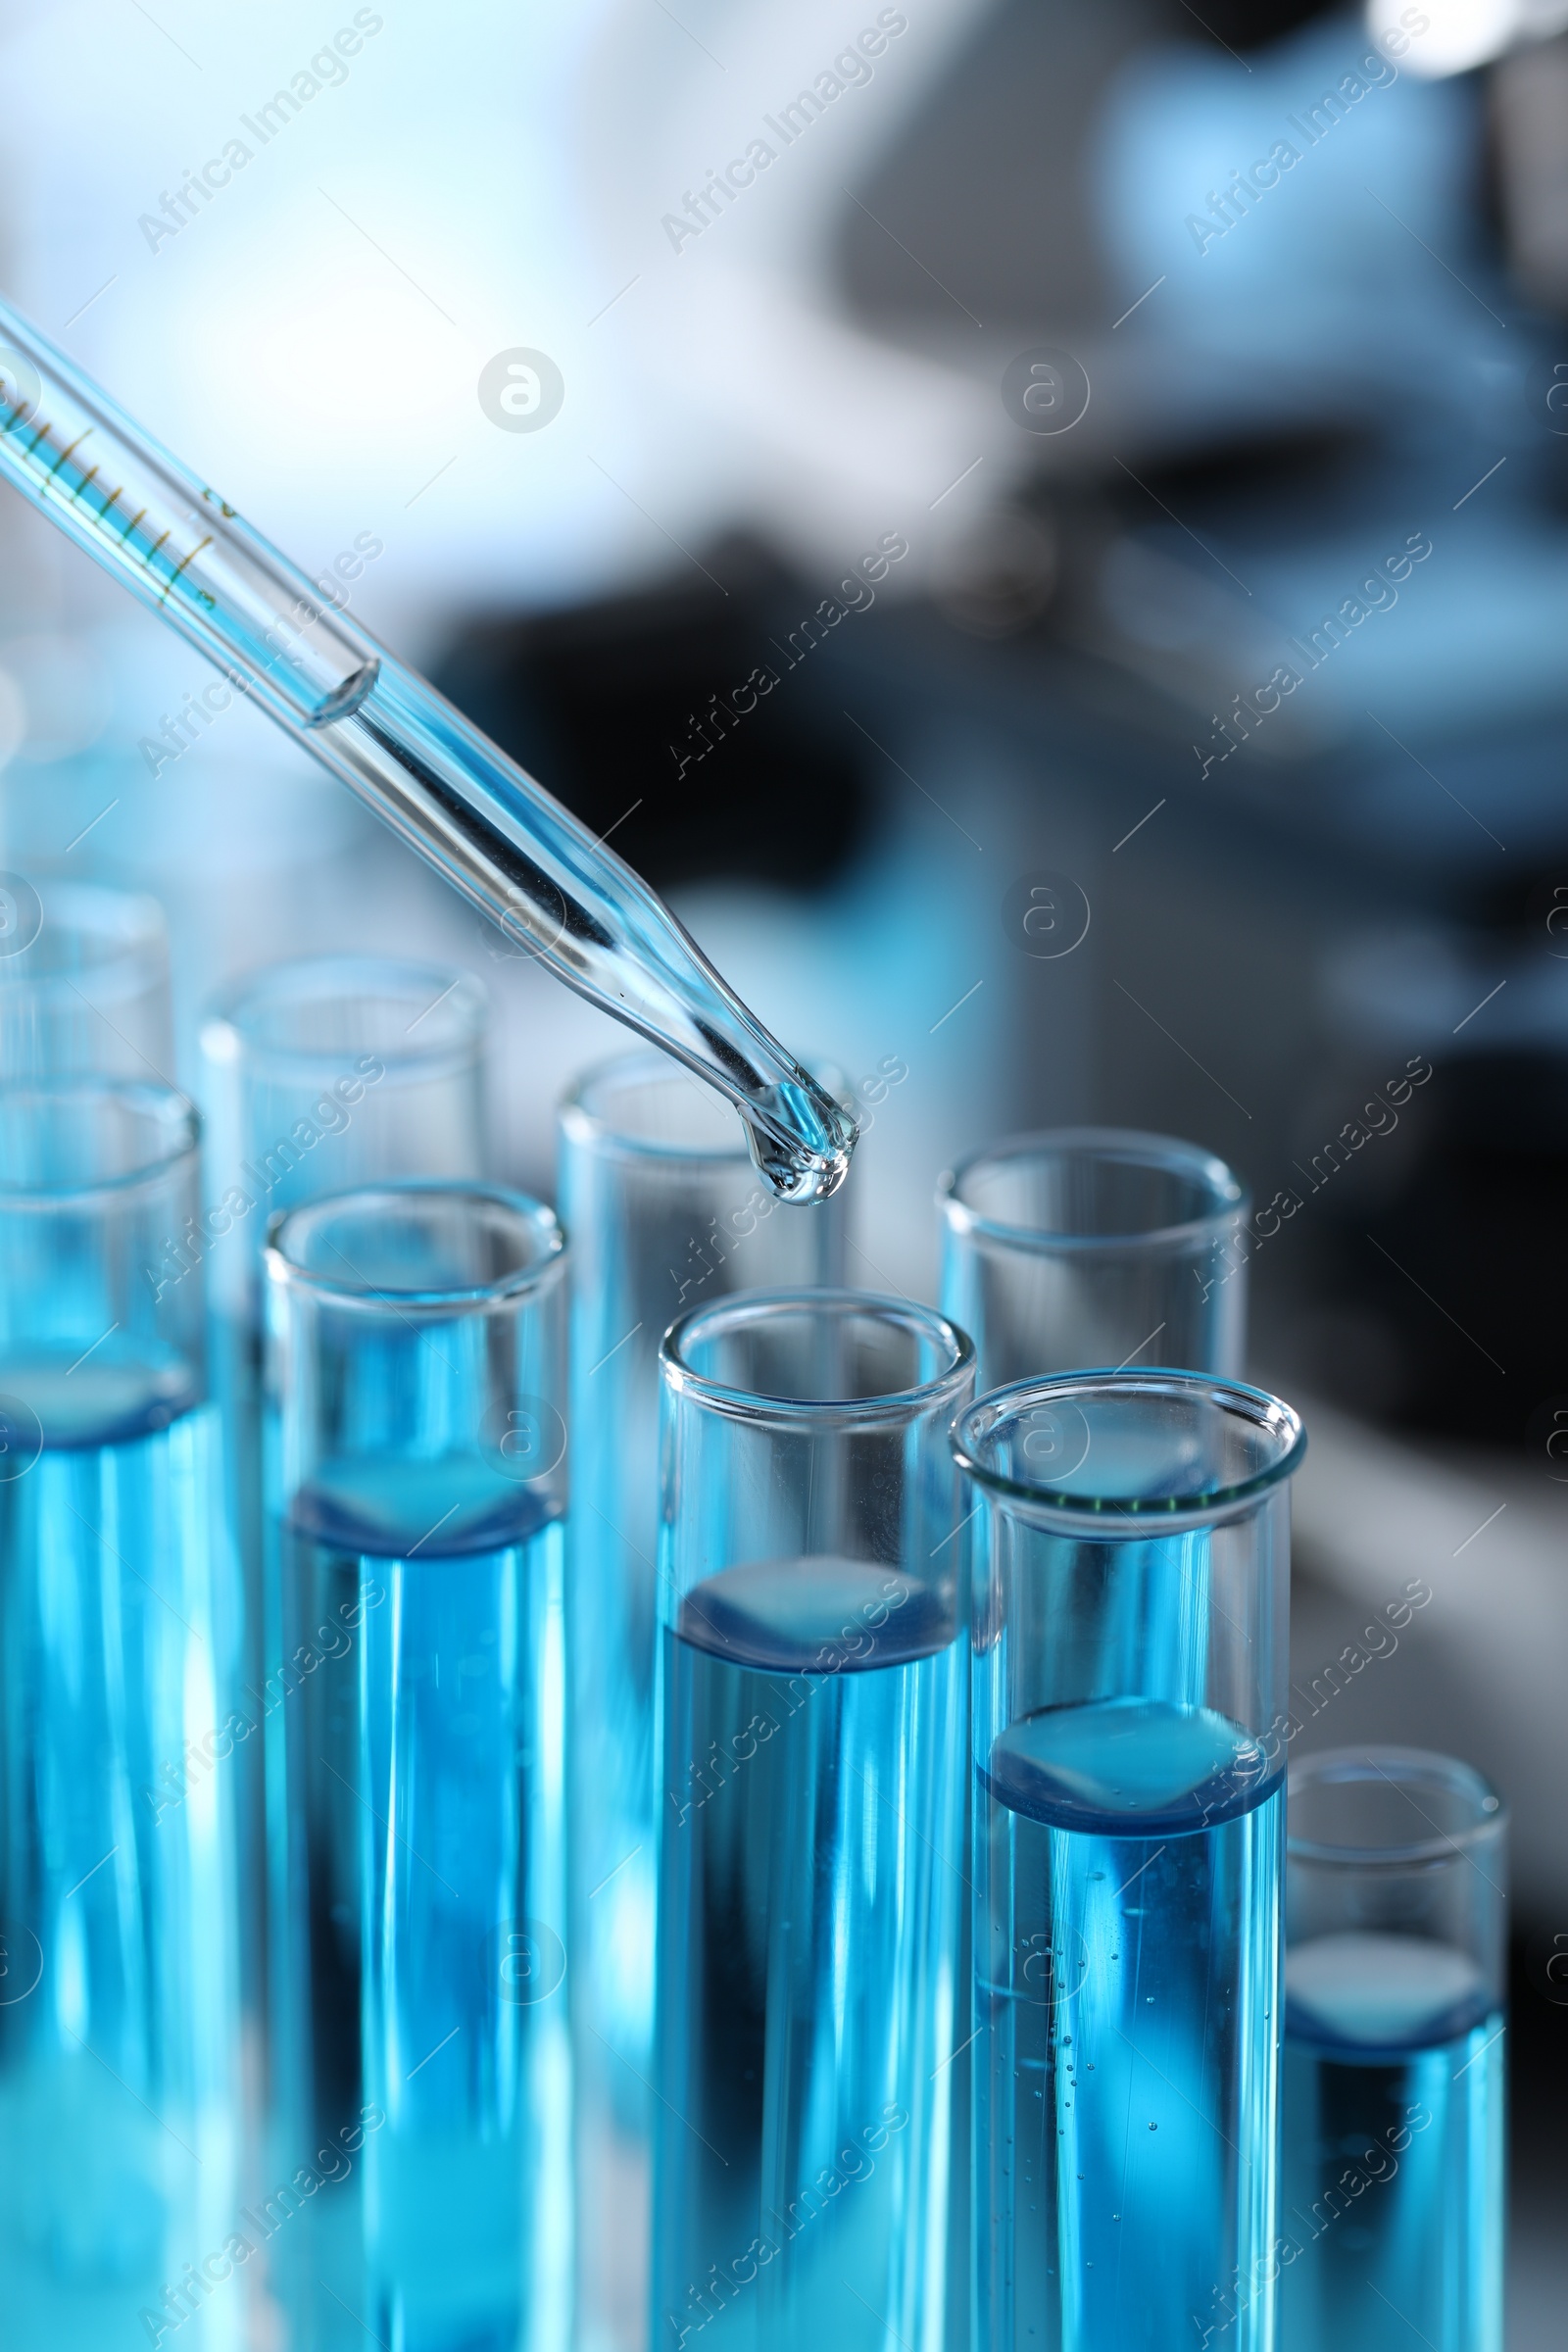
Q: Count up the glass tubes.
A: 9